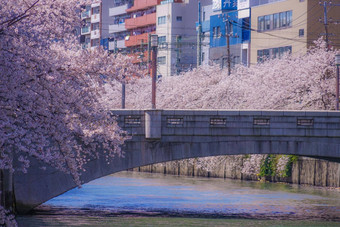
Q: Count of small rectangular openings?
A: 5